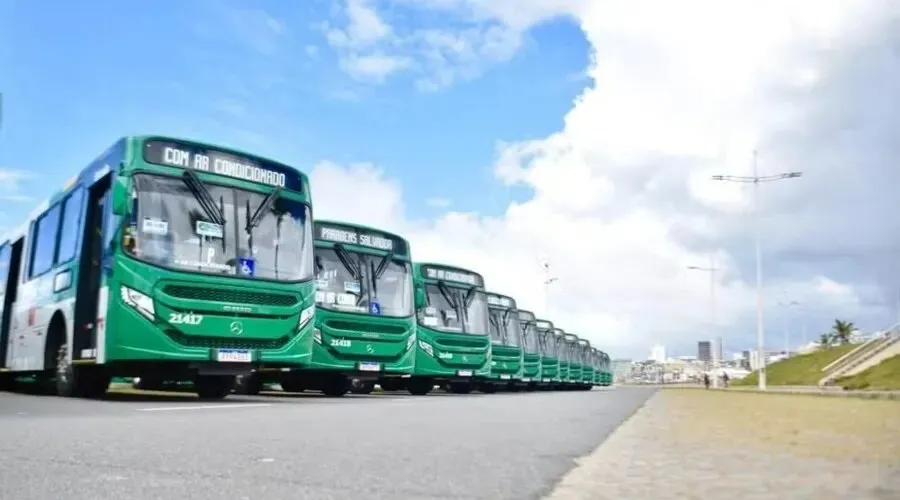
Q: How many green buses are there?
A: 12